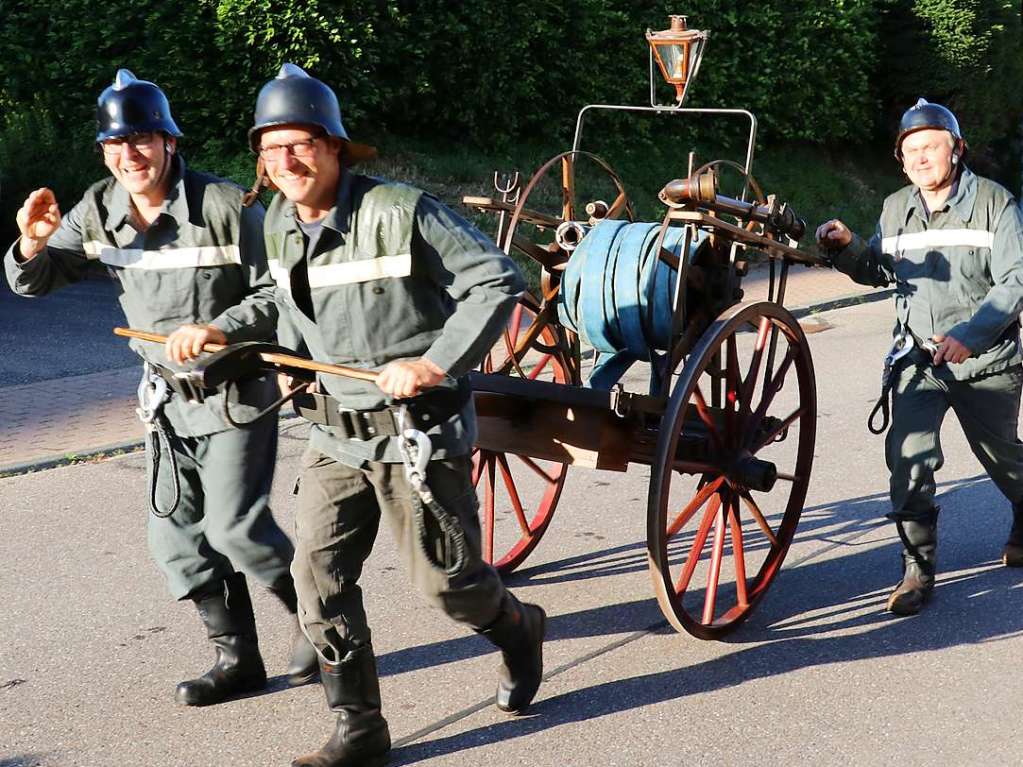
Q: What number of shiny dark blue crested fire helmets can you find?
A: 3